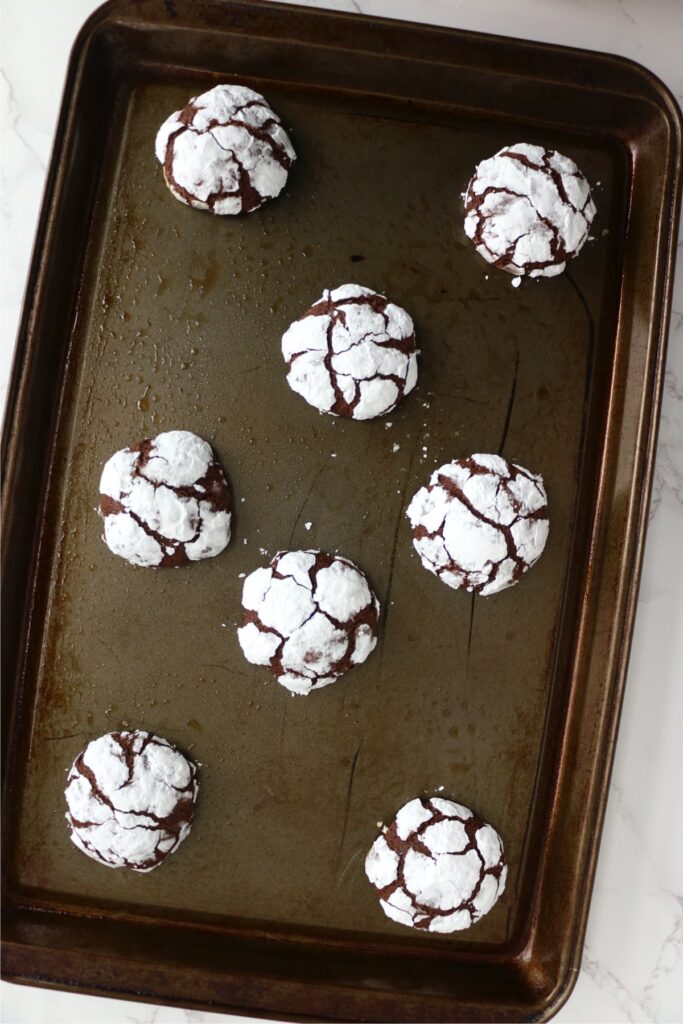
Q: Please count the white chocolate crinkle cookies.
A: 8